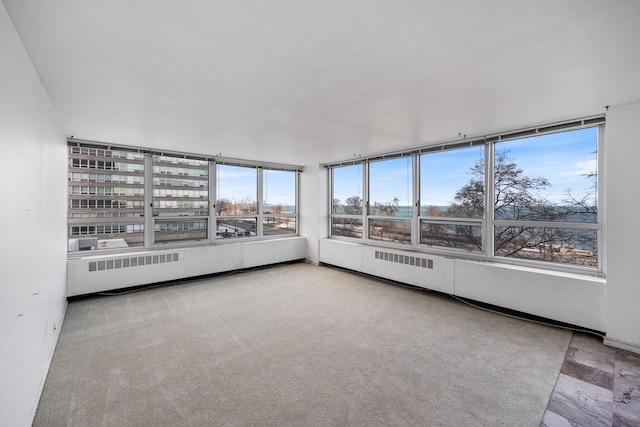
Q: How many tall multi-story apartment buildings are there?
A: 1